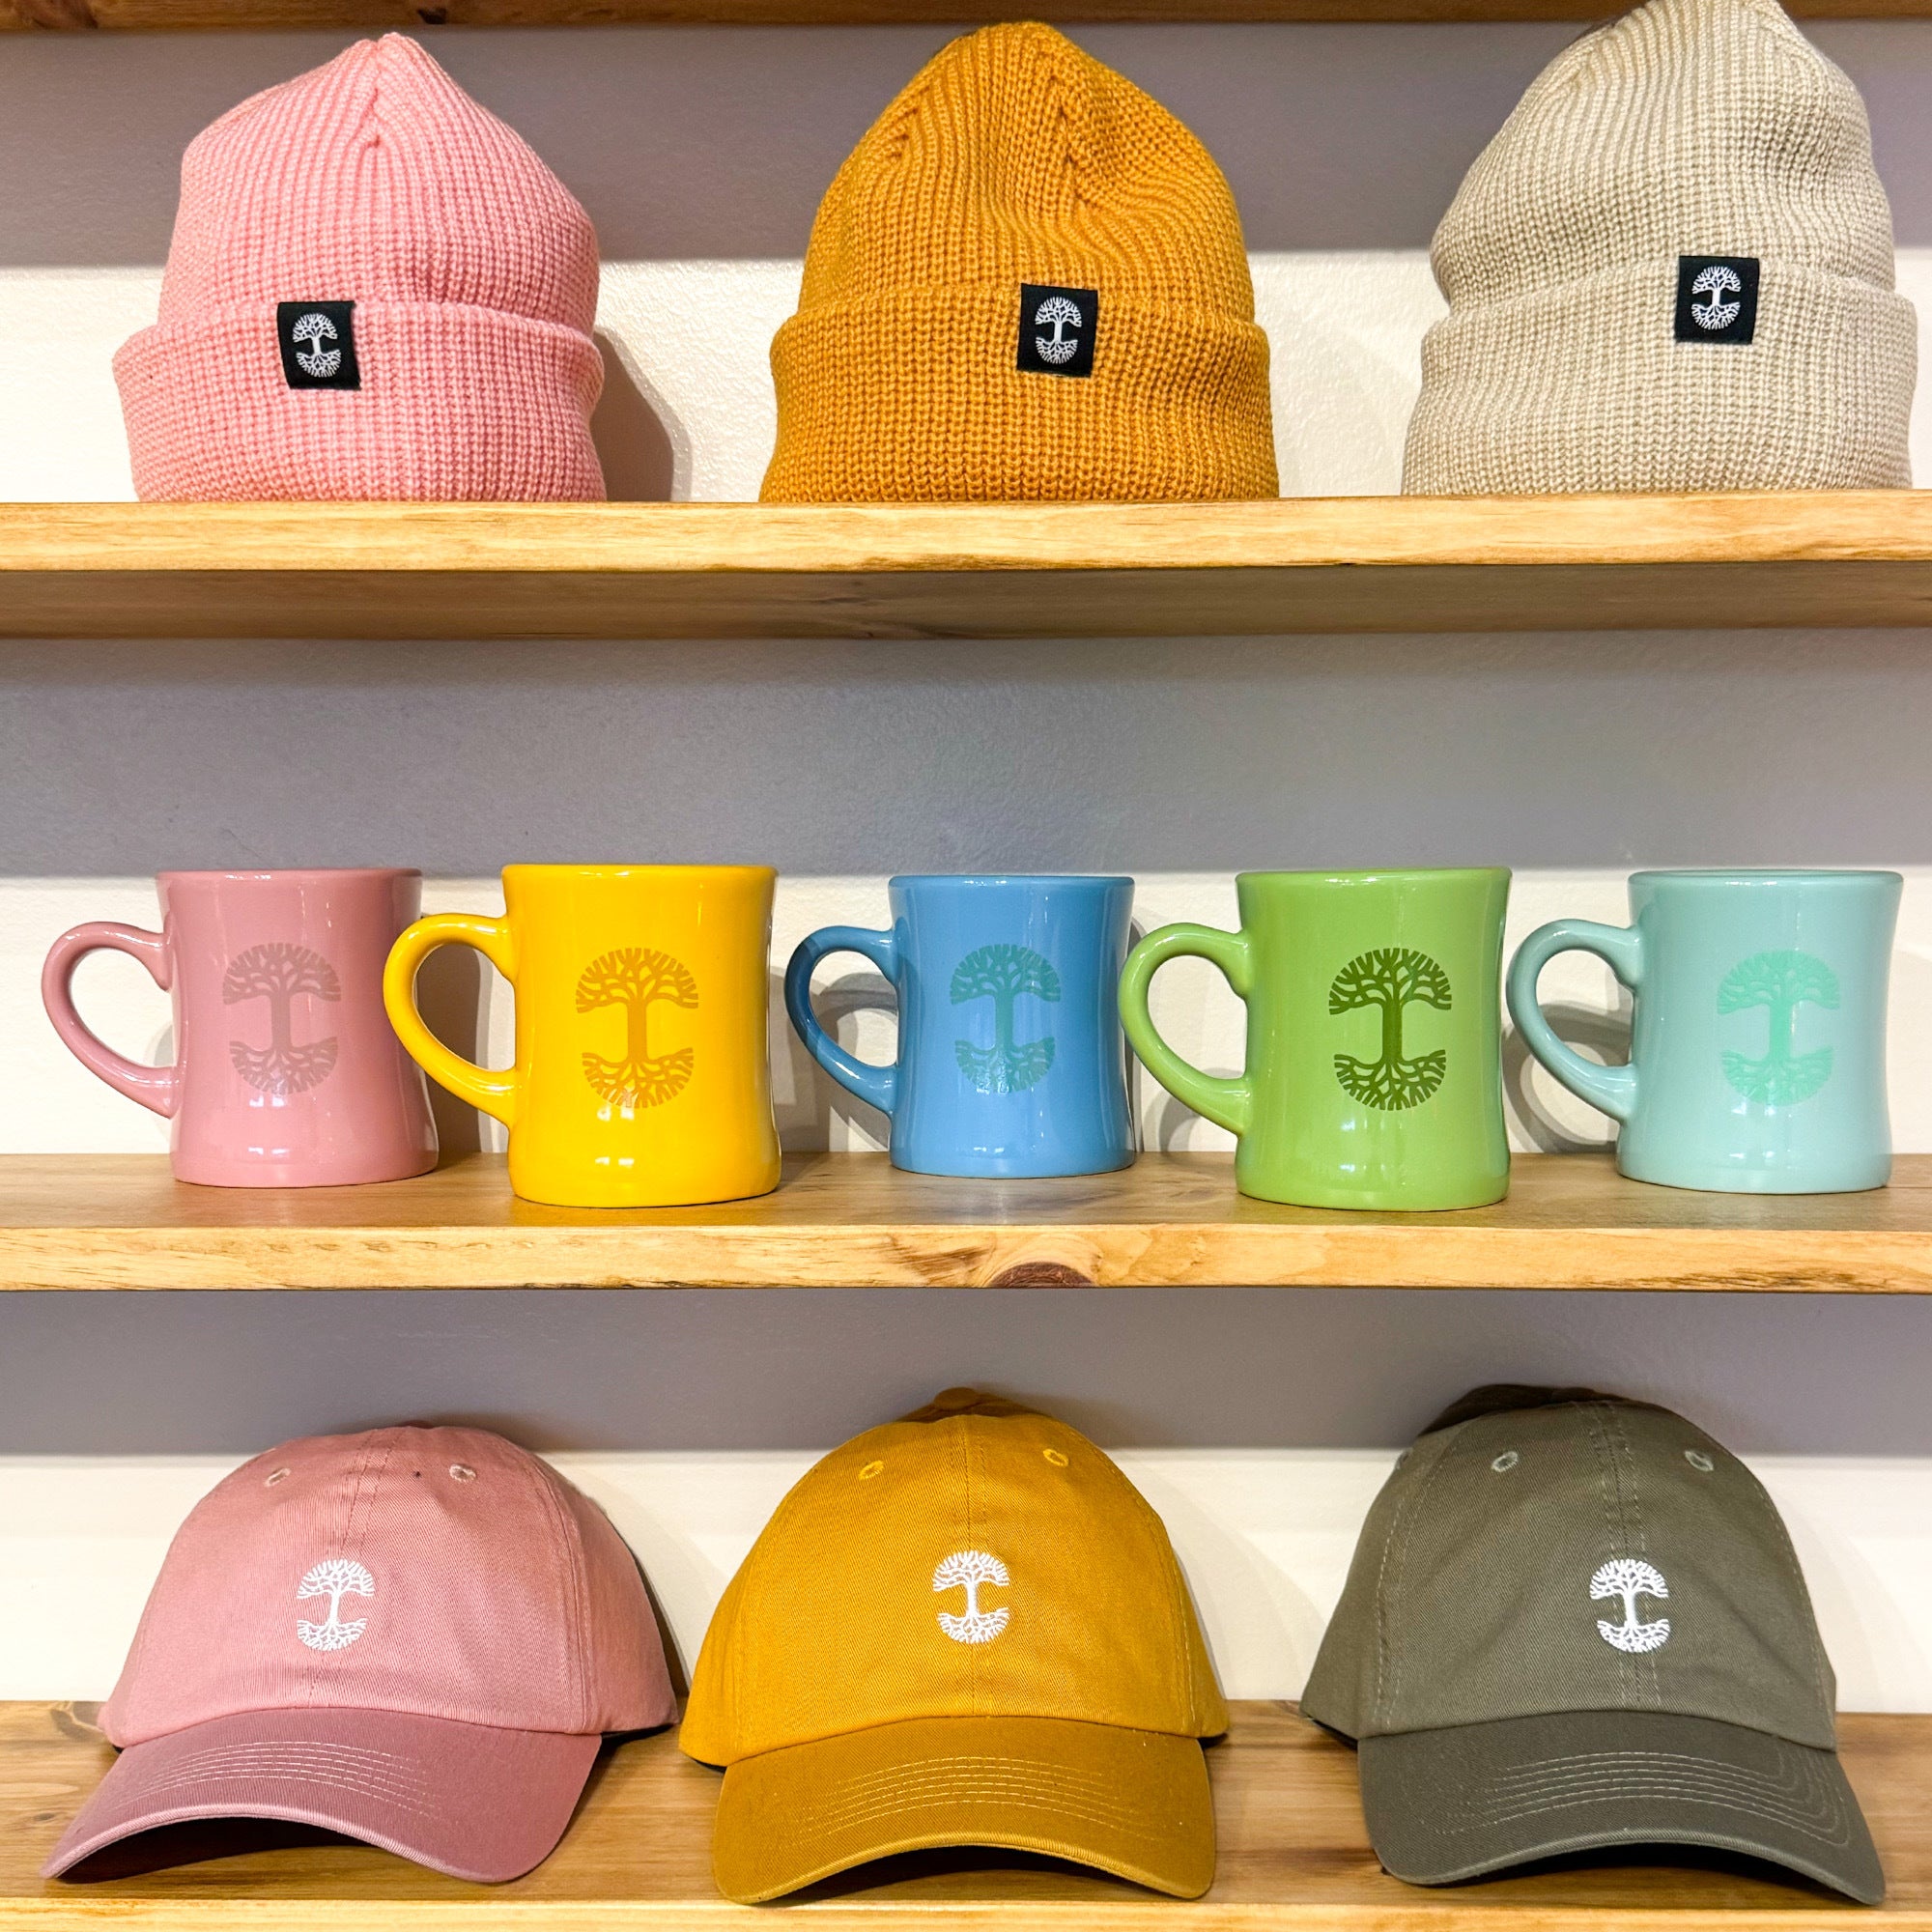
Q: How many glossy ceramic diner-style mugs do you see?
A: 5